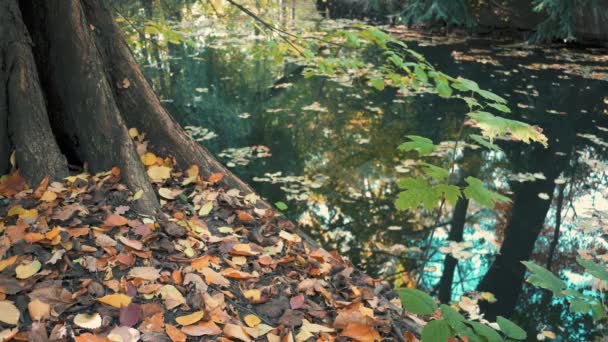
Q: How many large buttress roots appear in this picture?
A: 3